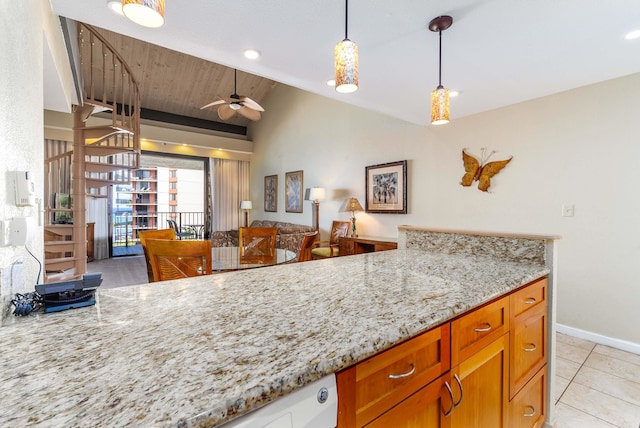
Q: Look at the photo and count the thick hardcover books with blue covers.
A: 0